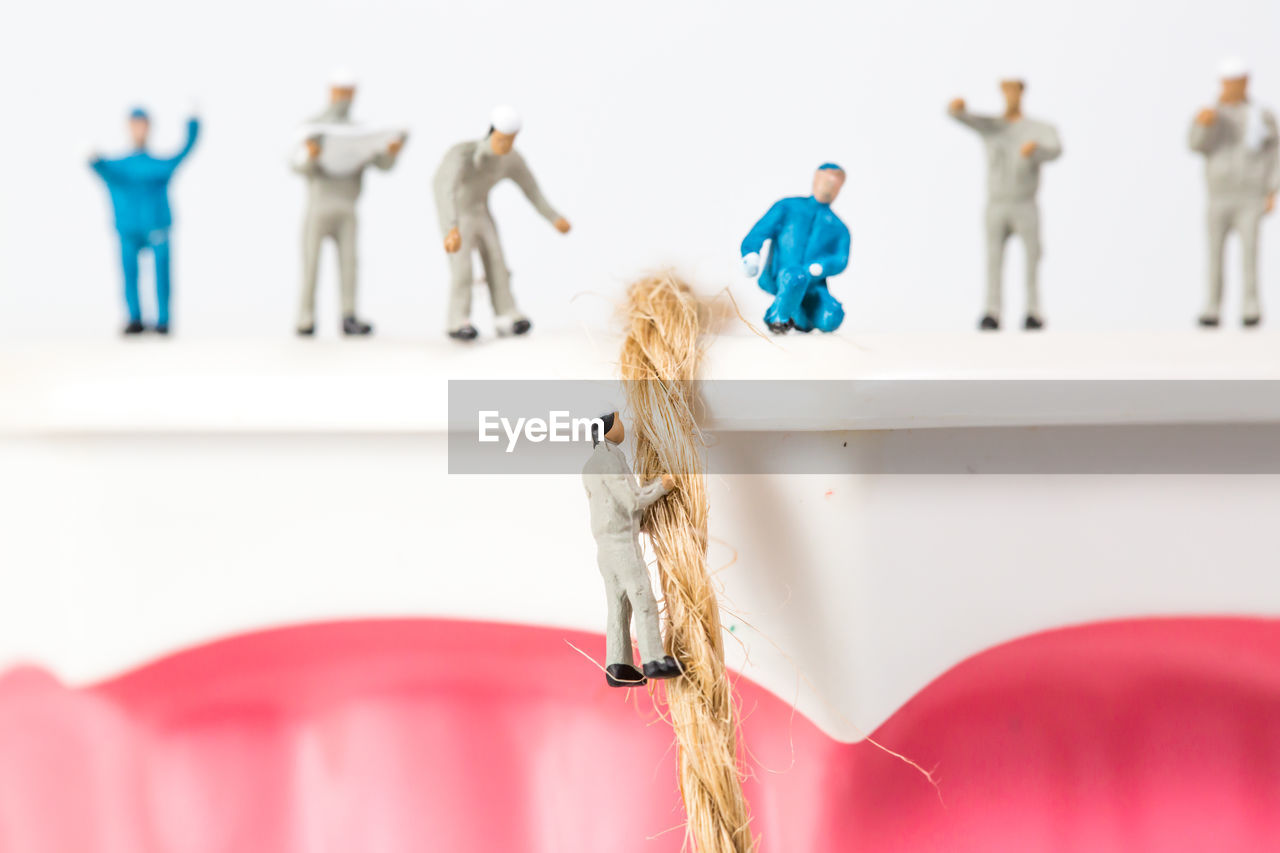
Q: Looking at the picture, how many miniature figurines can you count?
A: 7